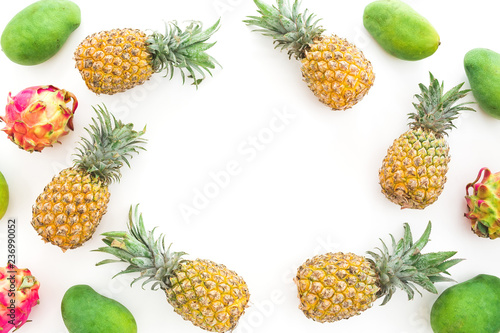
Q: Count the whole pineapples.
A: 6